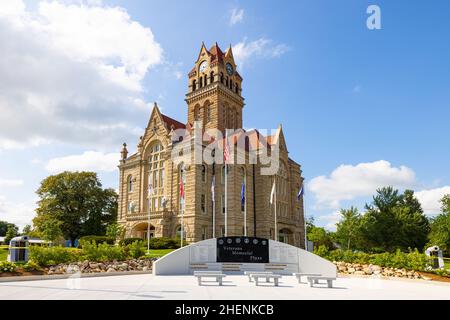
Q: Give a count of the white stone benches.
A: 6